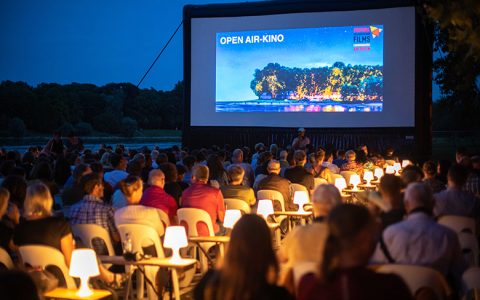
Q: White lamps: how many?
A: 12